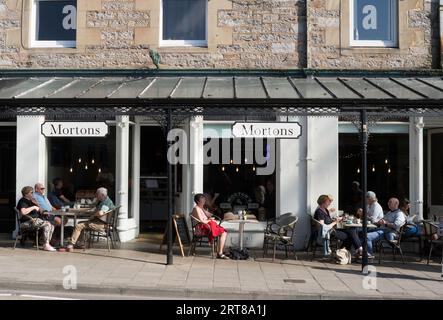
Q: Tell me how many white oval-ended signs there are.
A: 2